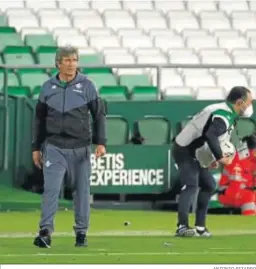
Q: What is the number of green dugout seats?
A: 4